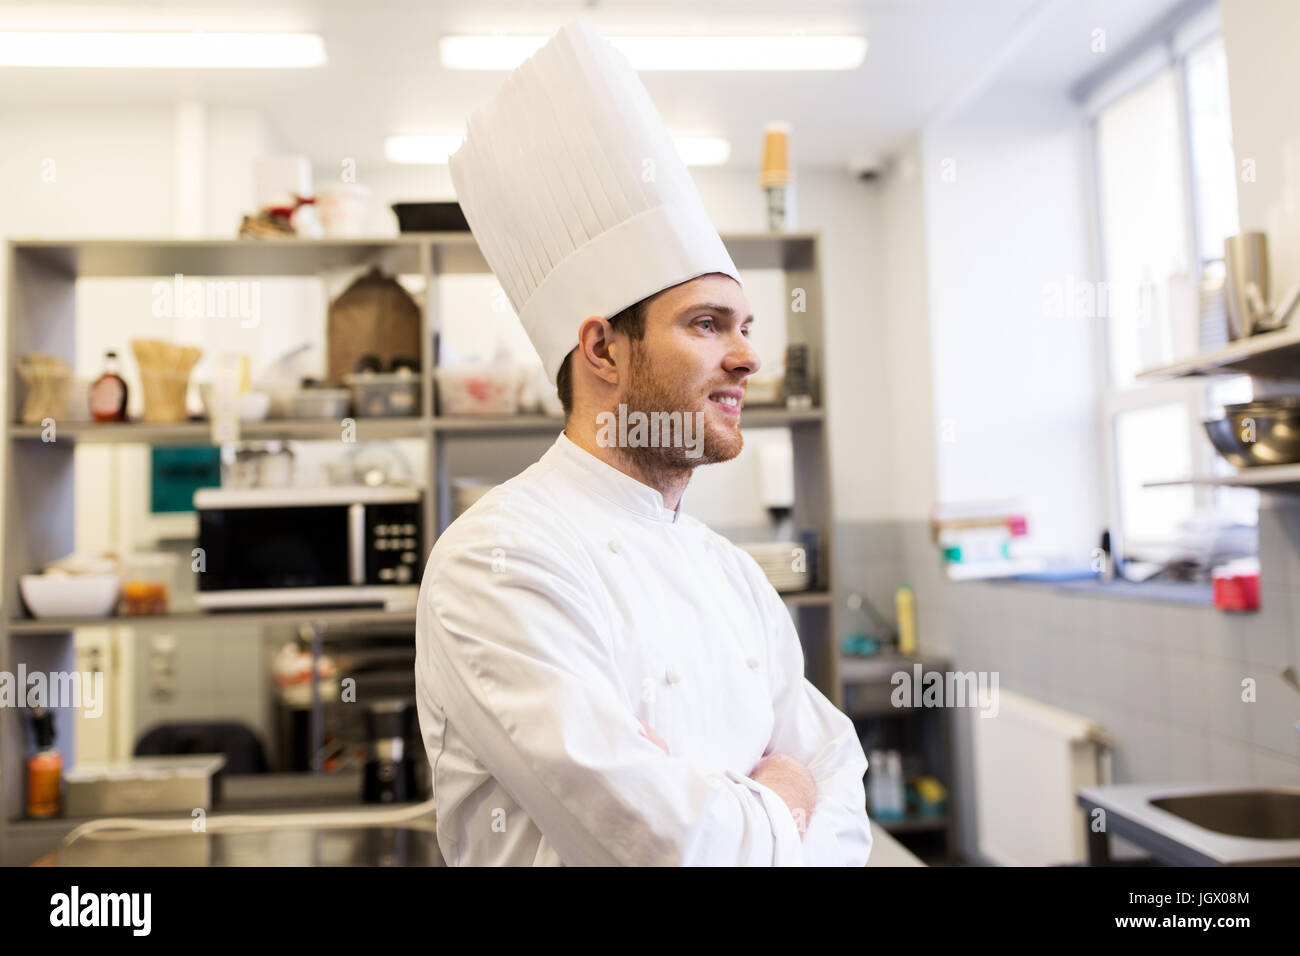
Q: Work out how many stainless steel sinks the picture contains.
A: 1